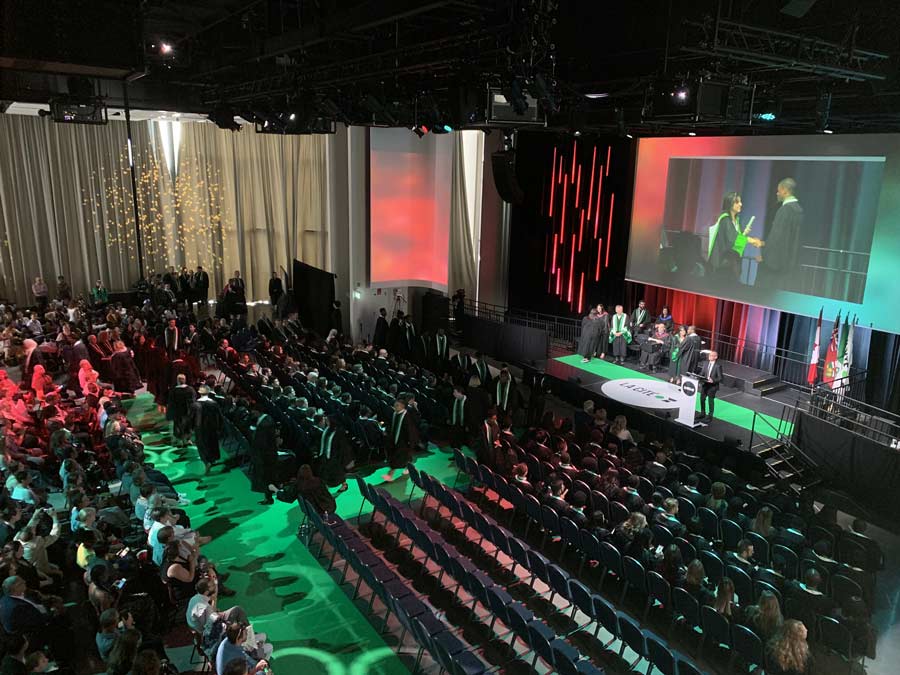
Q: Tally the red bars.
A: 15